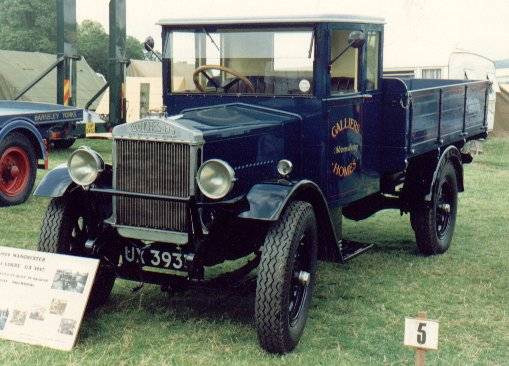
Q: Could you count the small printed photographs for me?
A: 6